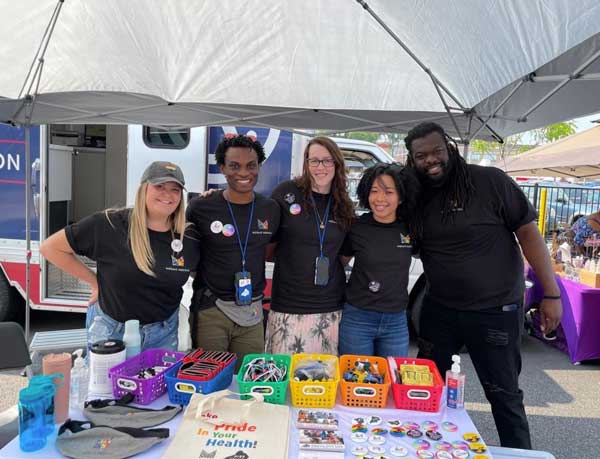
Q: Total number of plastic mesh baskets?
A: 6